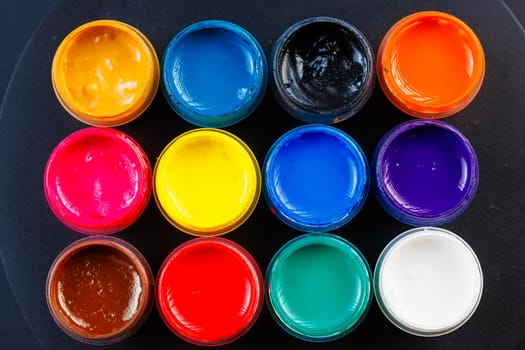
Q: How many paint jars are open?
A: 12